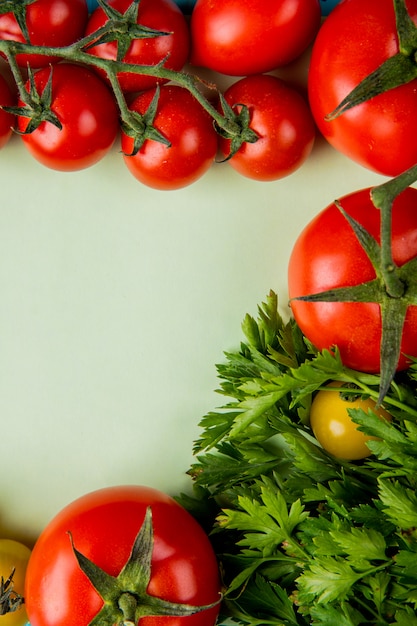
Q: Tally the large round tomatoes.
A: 3